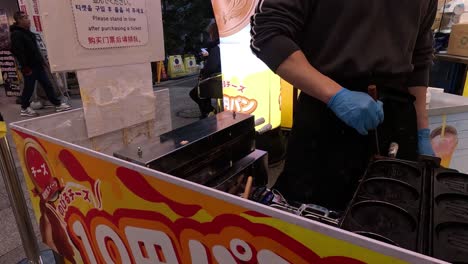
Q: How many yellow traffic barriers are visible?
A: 2